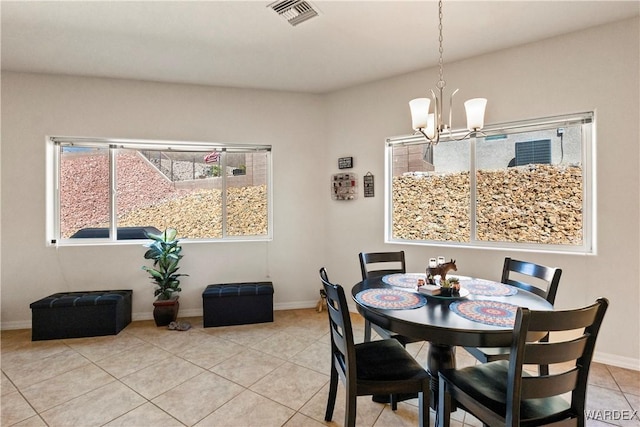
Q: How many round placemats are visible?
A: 4